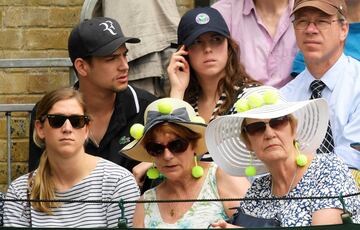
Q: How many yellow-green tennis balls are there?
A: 10